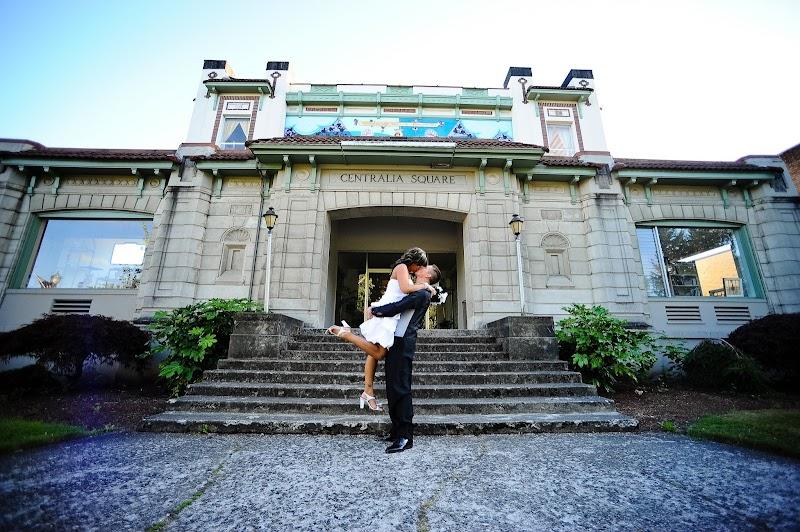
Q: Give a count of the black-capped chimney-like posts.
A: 4